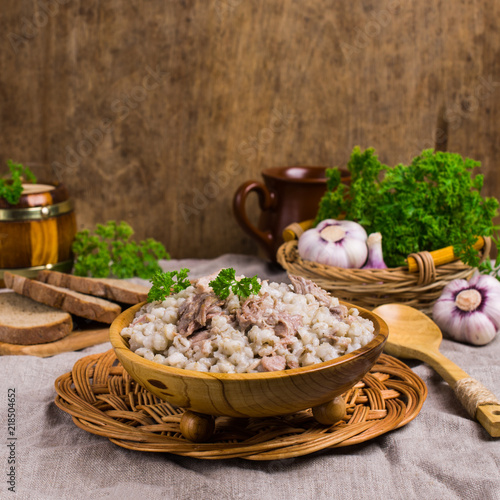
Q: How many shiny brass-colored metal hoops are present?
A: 2